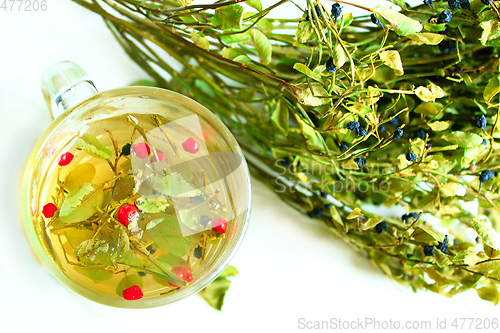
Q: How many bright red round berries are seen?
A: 9